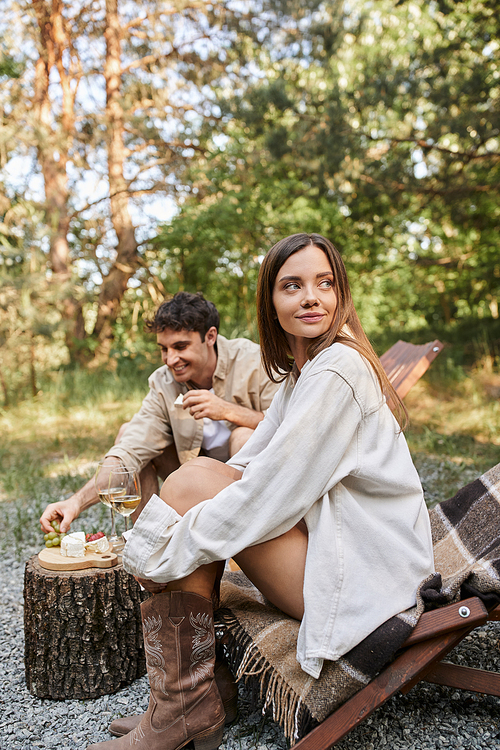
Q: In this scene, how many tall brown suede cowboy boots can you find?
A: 2